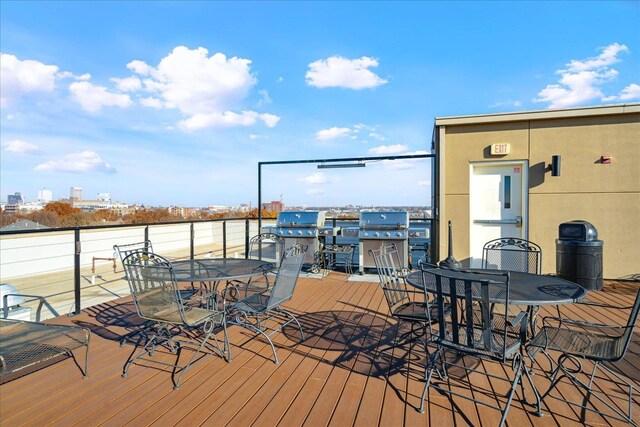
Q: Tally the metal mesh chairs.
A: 8